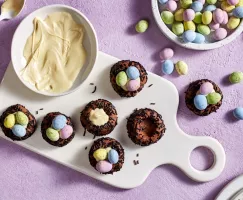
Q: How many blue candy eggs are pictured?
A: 13